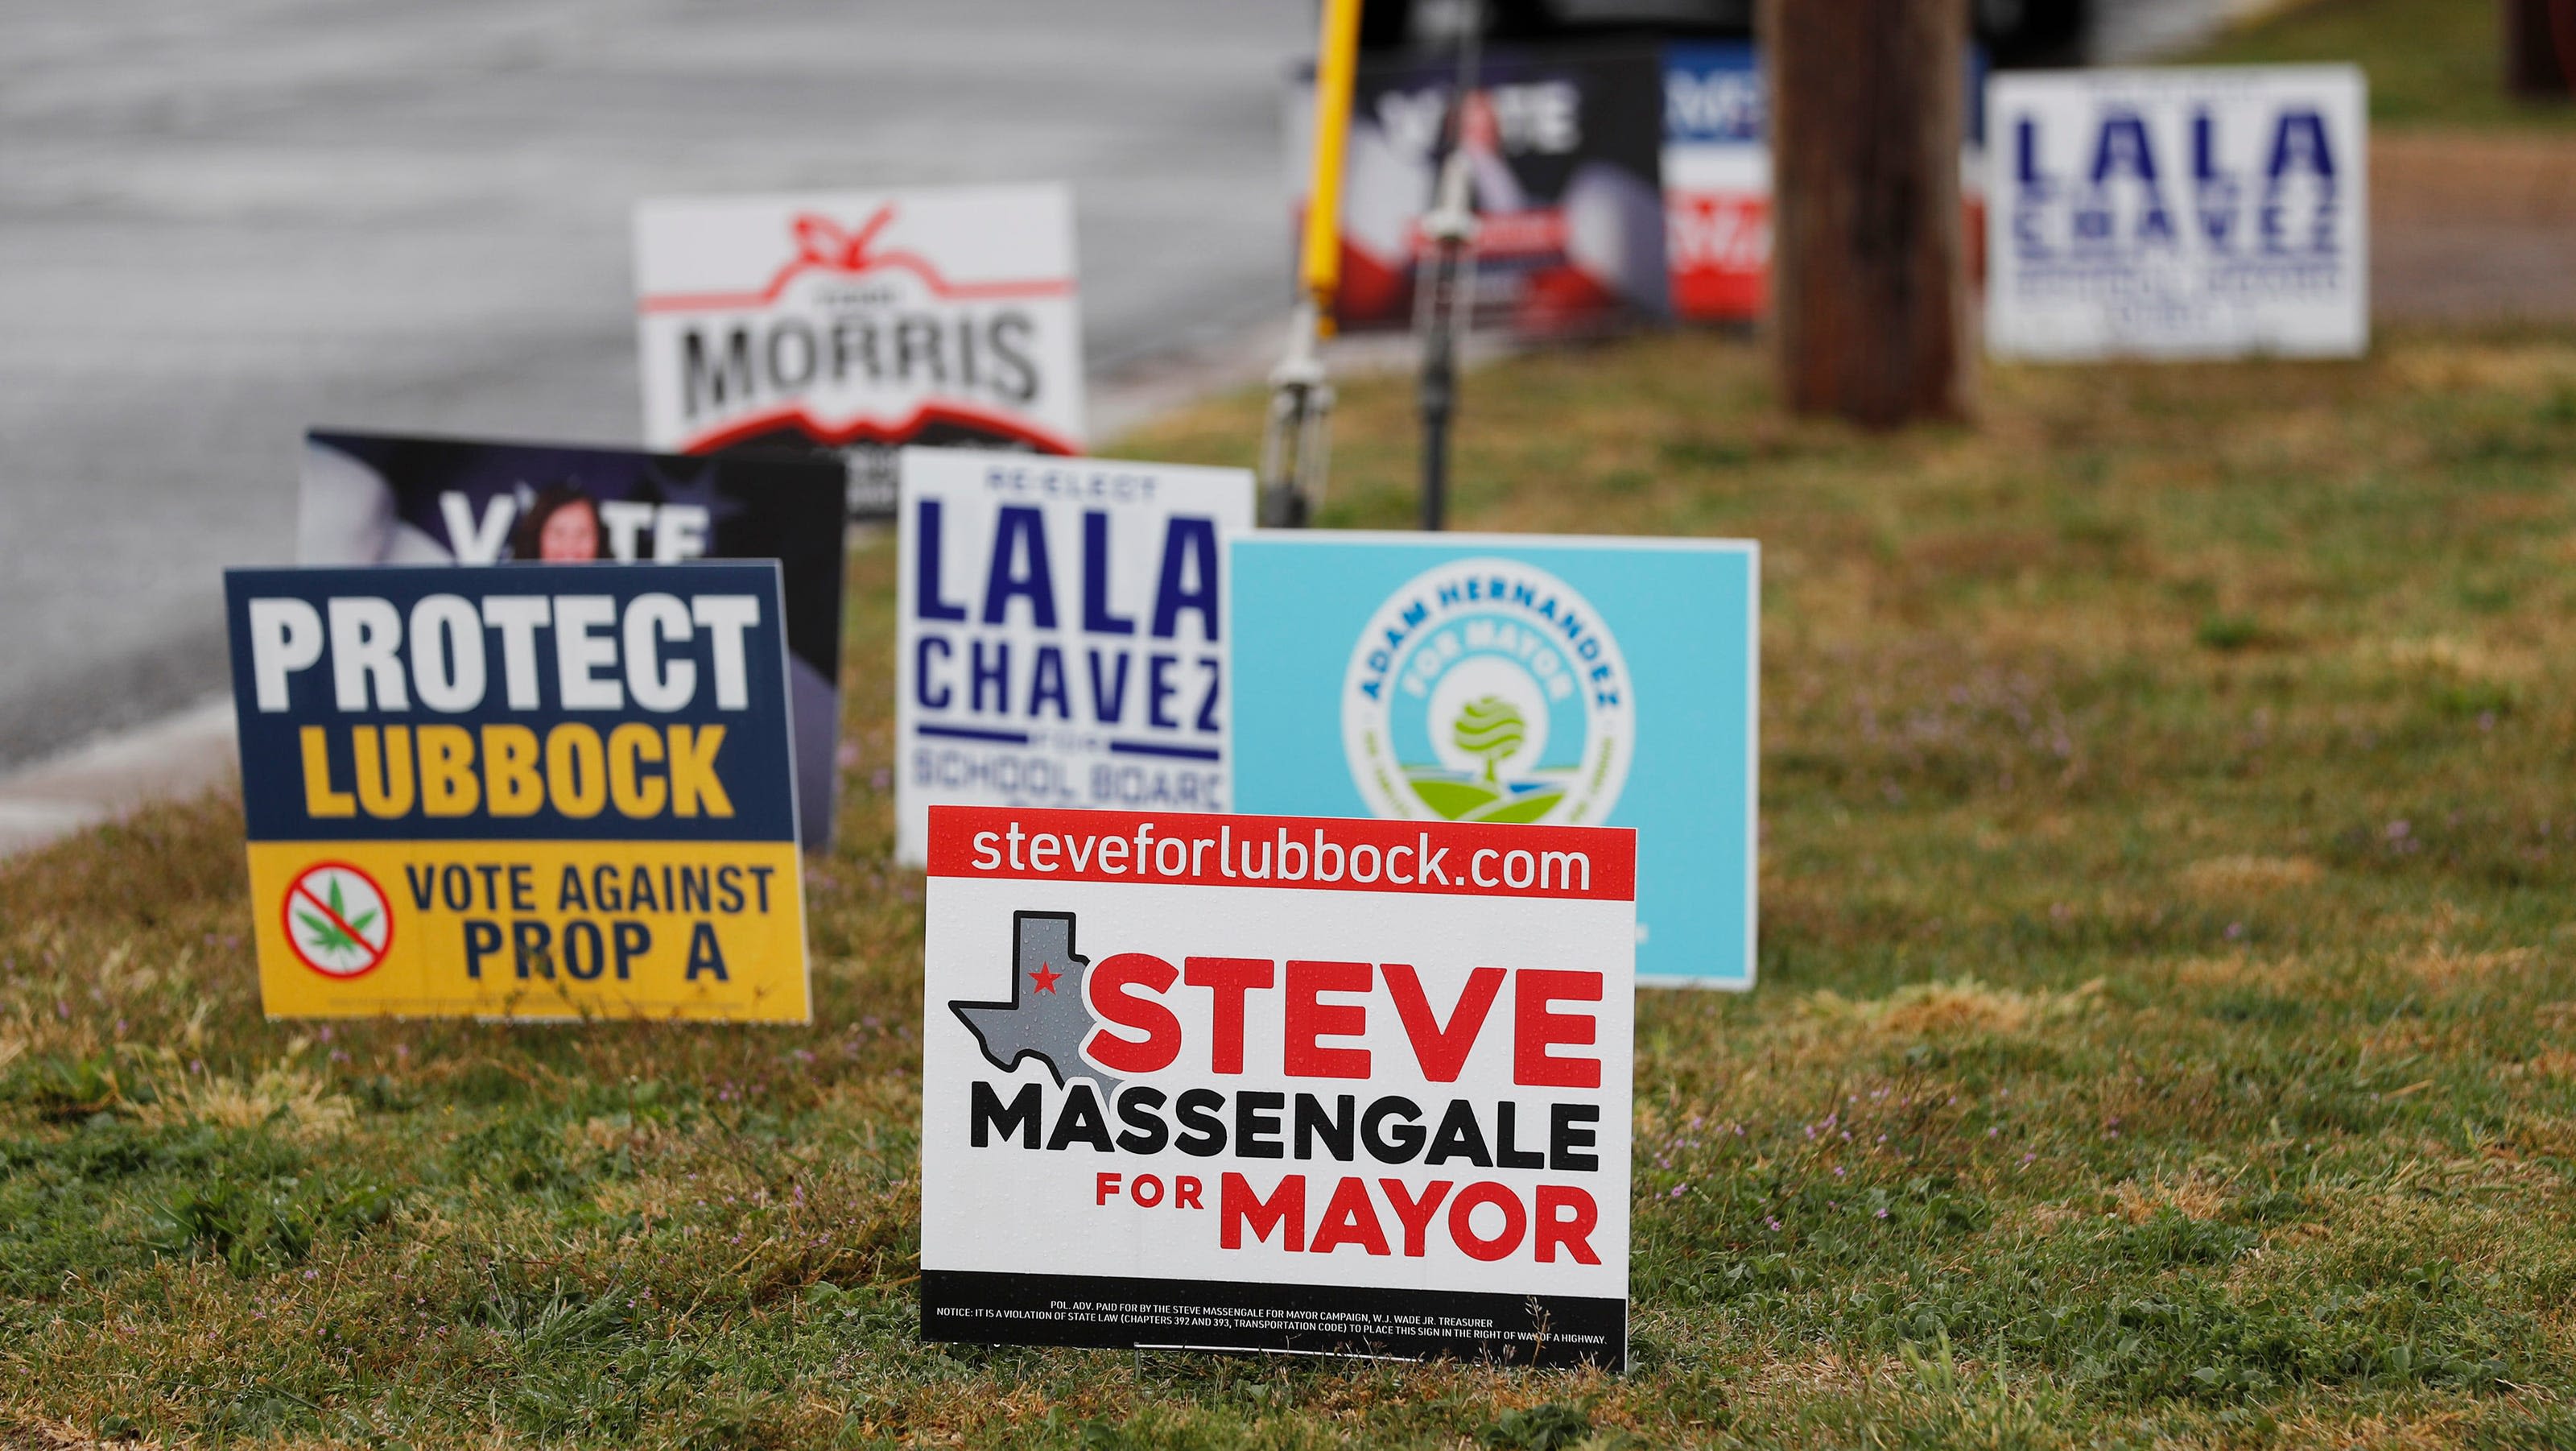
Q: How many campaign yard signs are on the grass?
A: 9